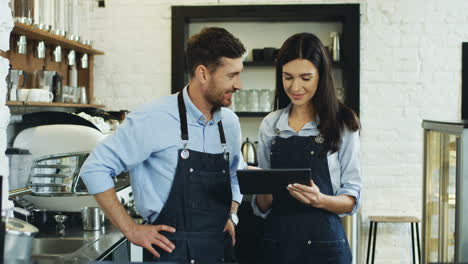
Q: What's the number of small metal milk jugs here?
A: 5